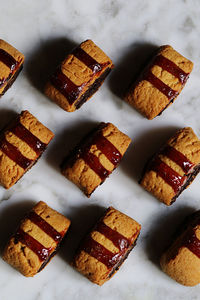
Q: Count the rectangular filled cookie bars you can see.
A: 9